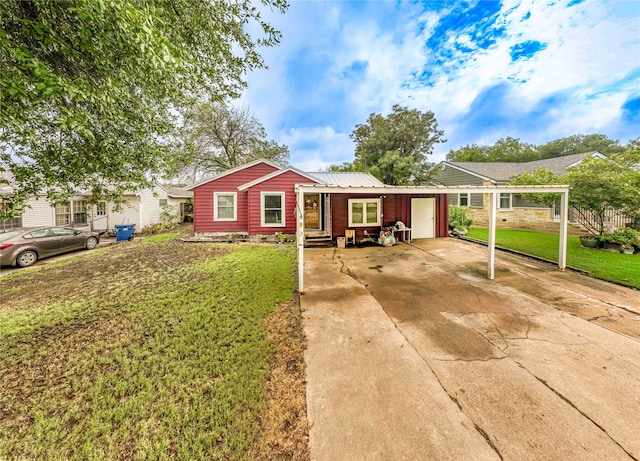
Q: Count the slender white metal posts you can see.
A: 3